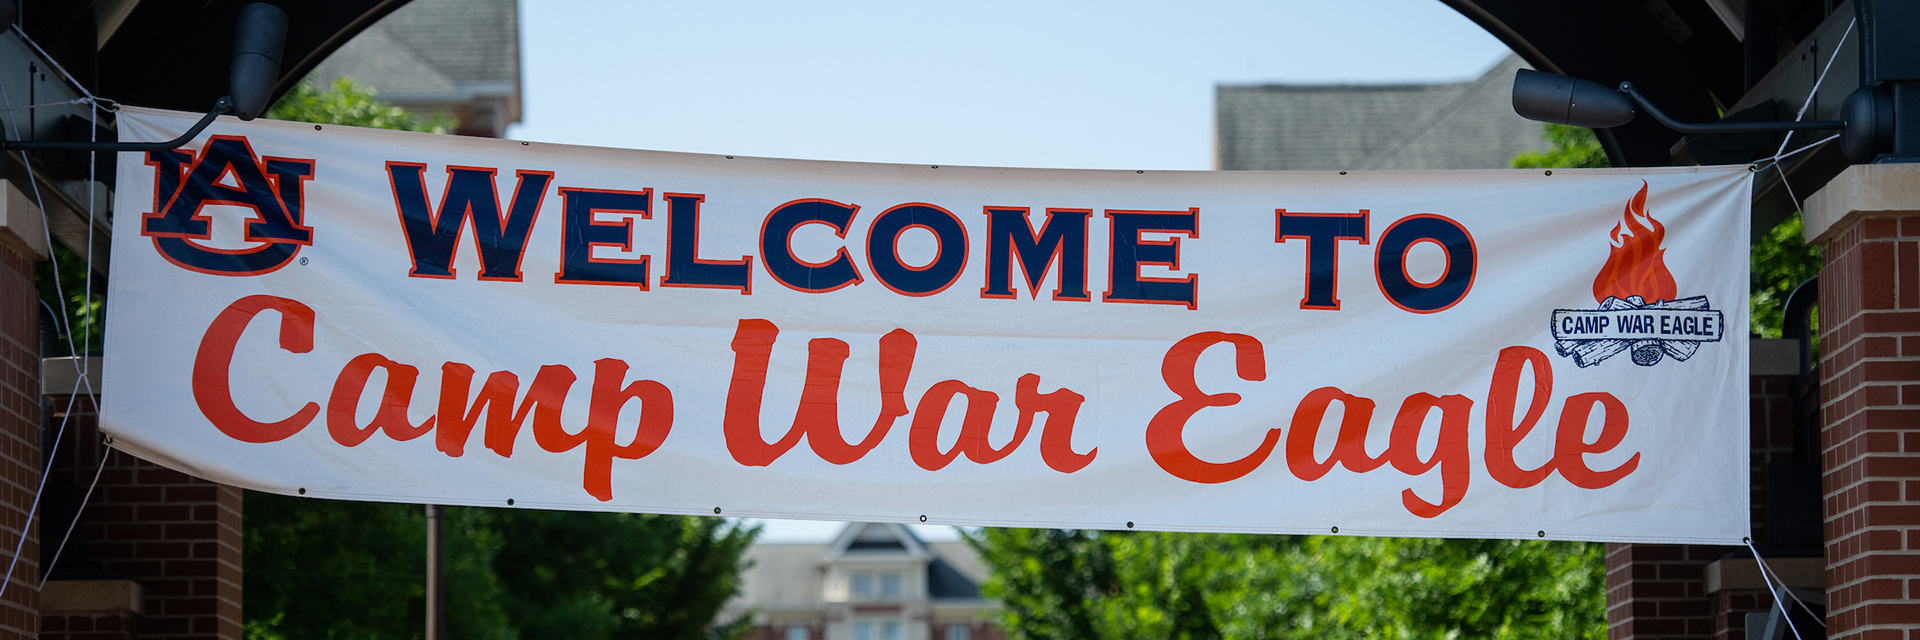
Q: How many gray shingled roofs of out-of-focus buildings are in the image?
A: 3